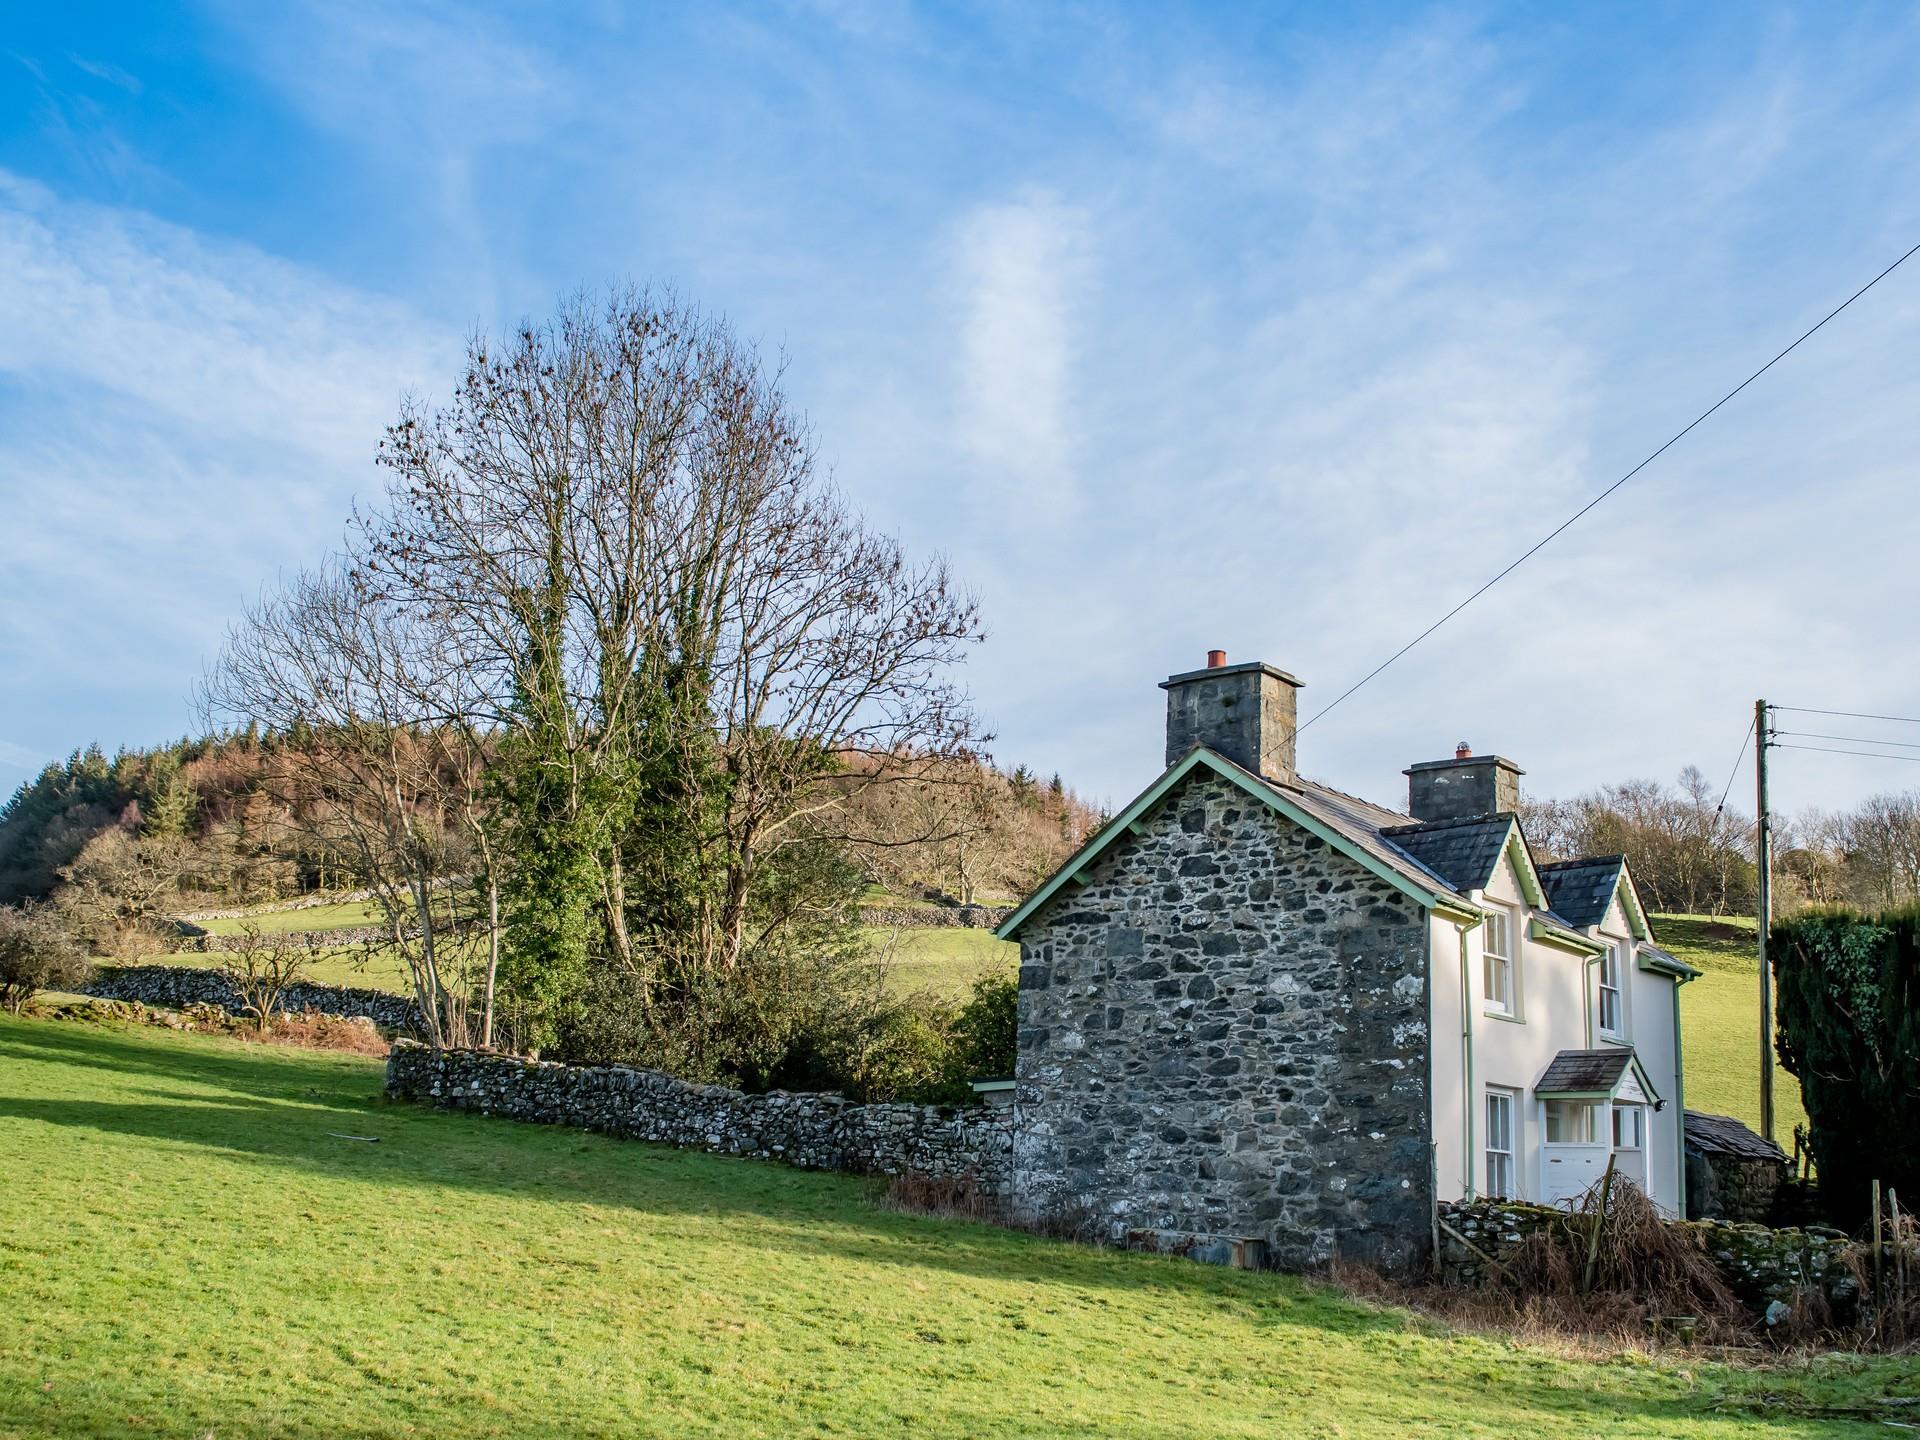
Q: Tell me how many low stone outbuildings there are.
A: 1